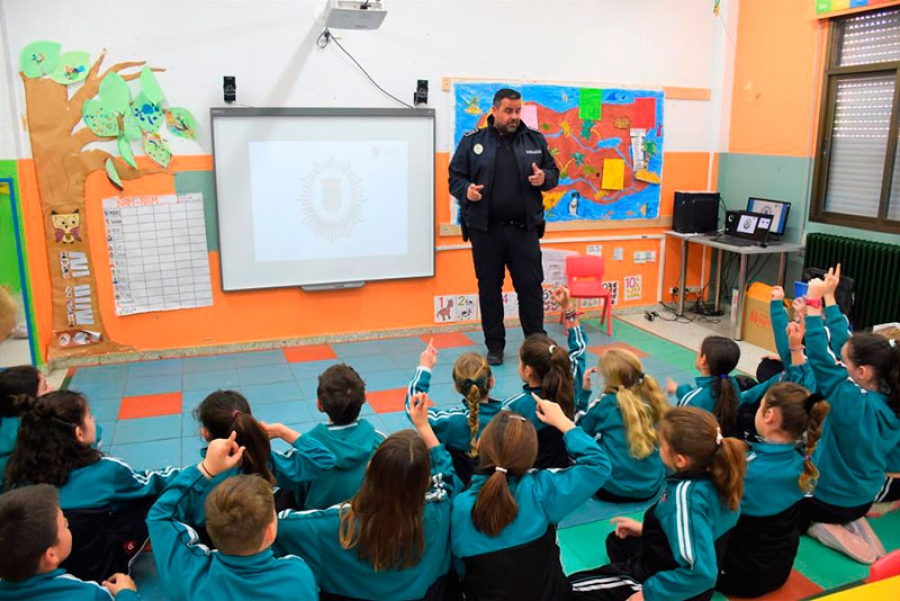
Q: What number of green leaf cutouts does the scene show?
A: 11